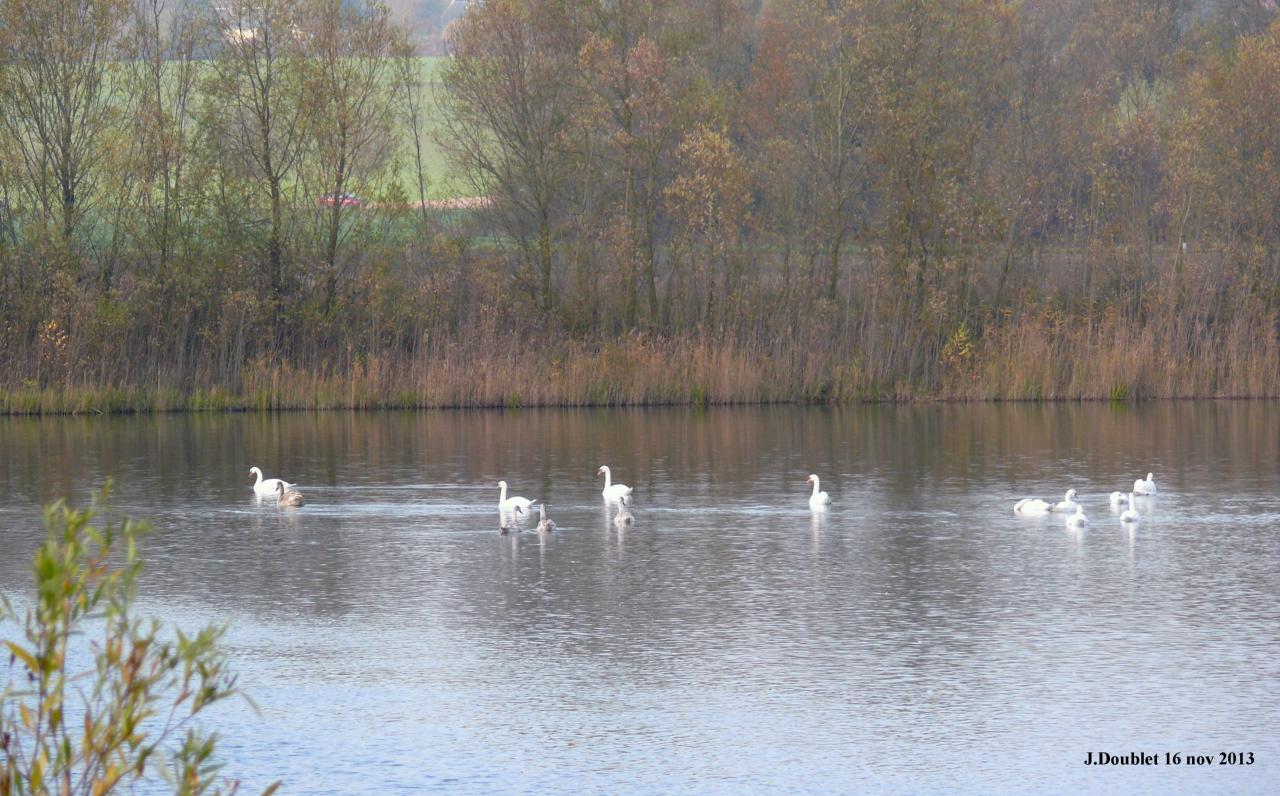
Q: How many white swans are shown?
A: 10